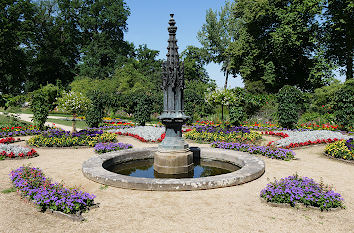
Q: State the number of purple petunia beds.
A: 4